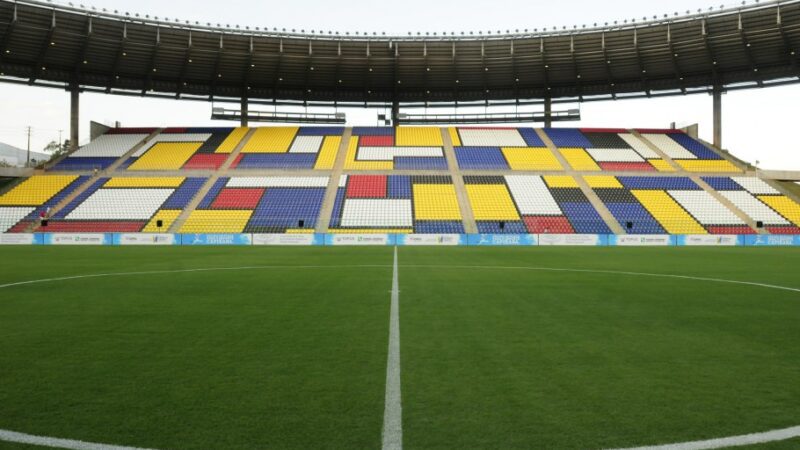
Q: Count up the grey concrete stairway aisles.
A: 6